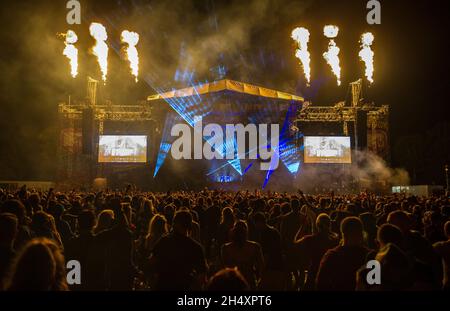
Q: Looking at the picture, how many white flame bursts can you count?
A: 6